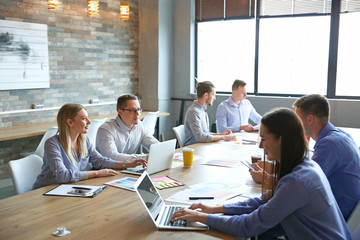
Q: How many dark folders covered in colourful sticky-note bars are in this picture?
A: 1